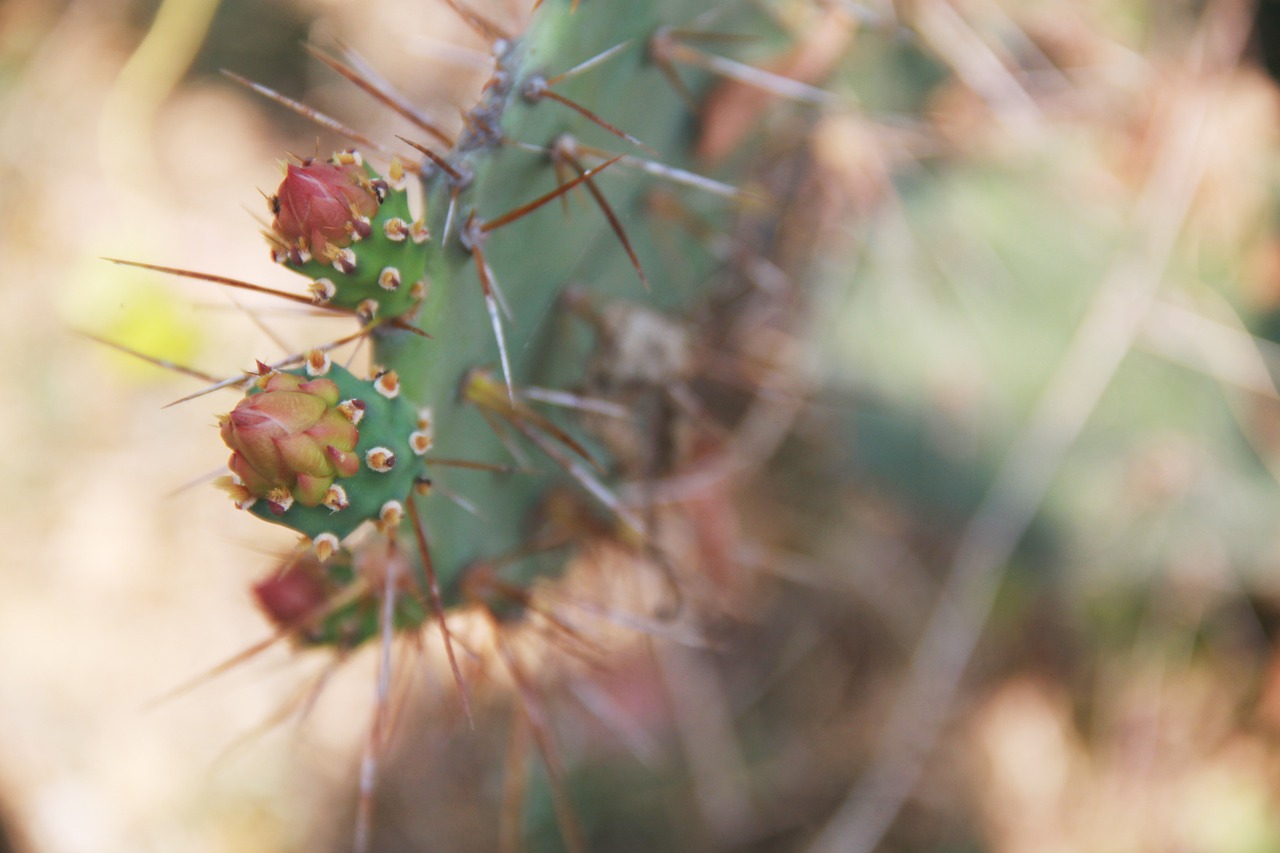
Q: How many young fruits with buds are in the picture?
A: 3